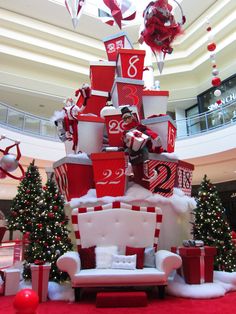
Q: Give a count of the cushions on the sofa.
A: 5